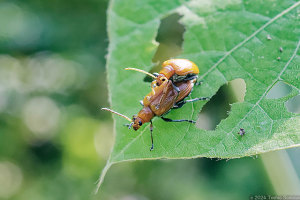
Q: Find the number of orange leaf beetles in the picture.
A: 2